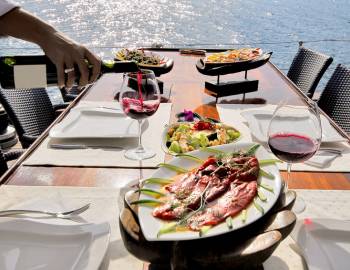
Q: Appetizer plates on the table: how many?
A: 4